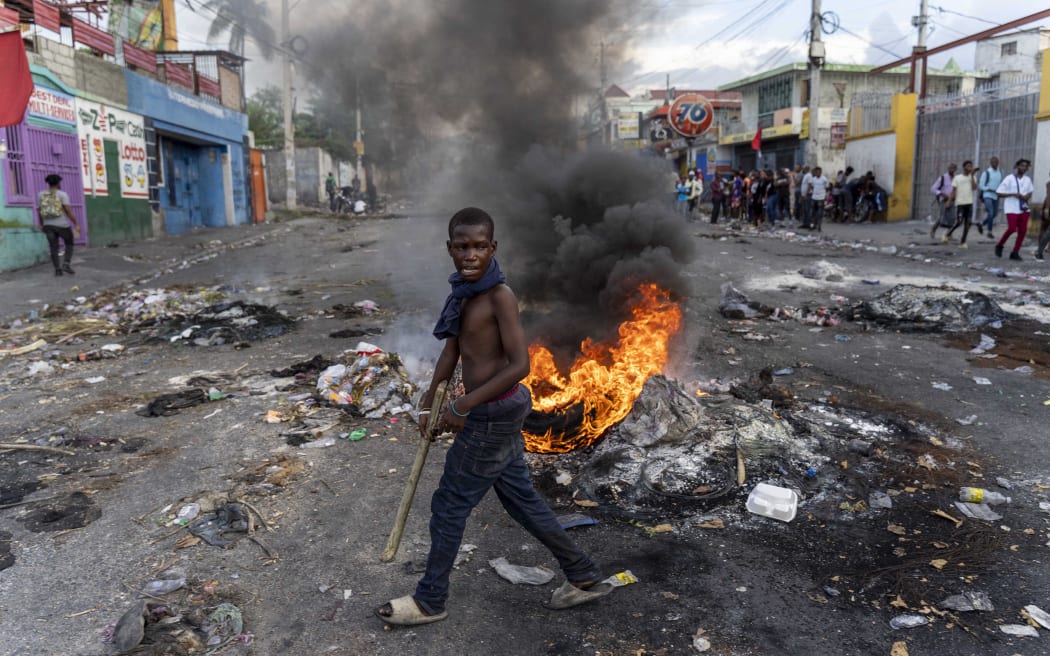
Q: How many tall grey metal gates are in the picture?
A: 1